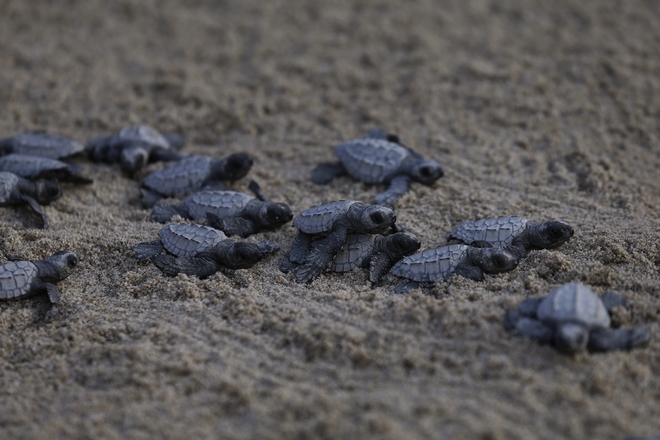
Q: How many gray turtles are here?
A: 14